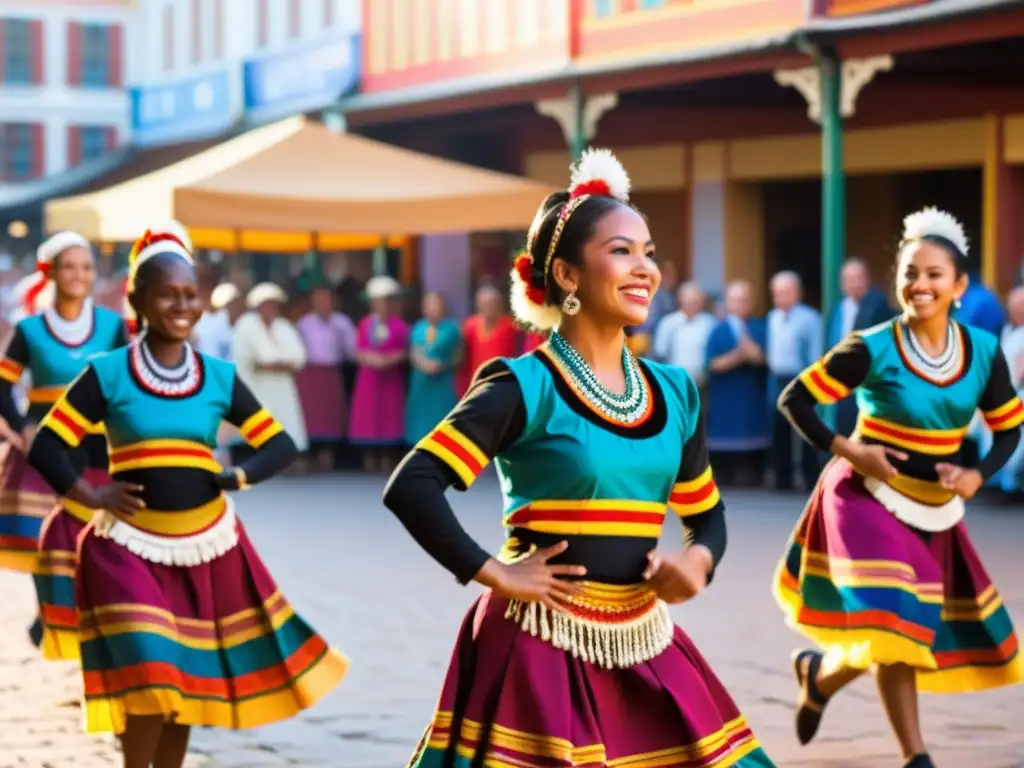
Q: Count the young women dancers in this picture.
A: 4